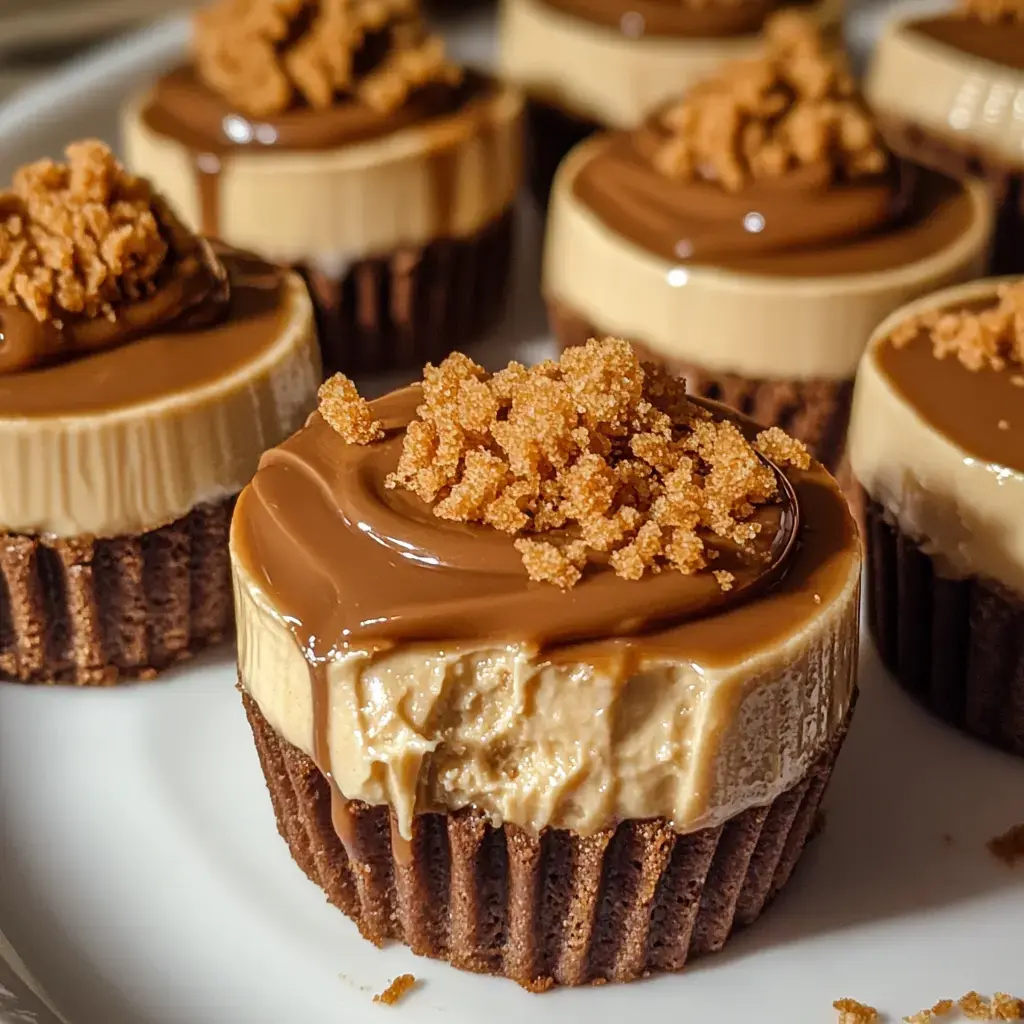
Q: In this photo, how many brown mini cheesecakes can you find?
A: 7